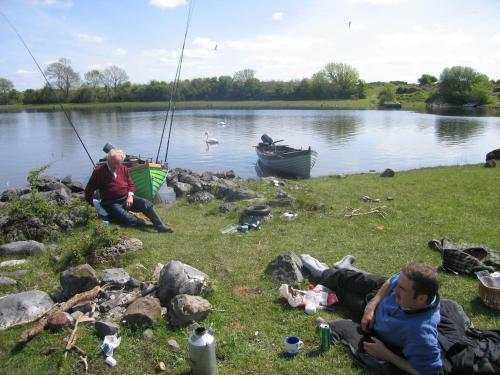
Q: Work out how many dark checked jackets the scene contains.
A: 1